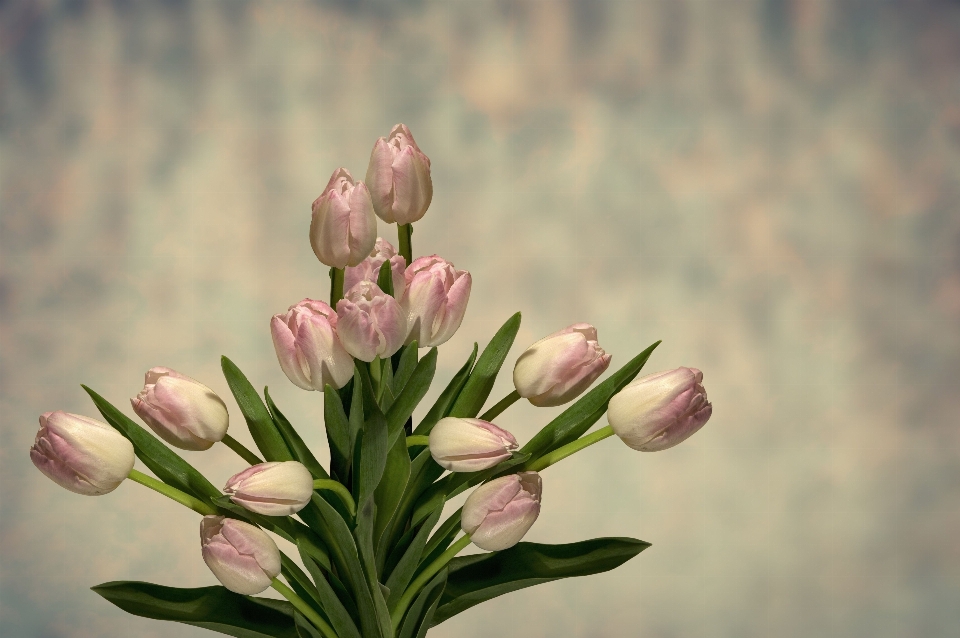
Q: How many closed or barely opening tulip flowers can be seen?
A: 14